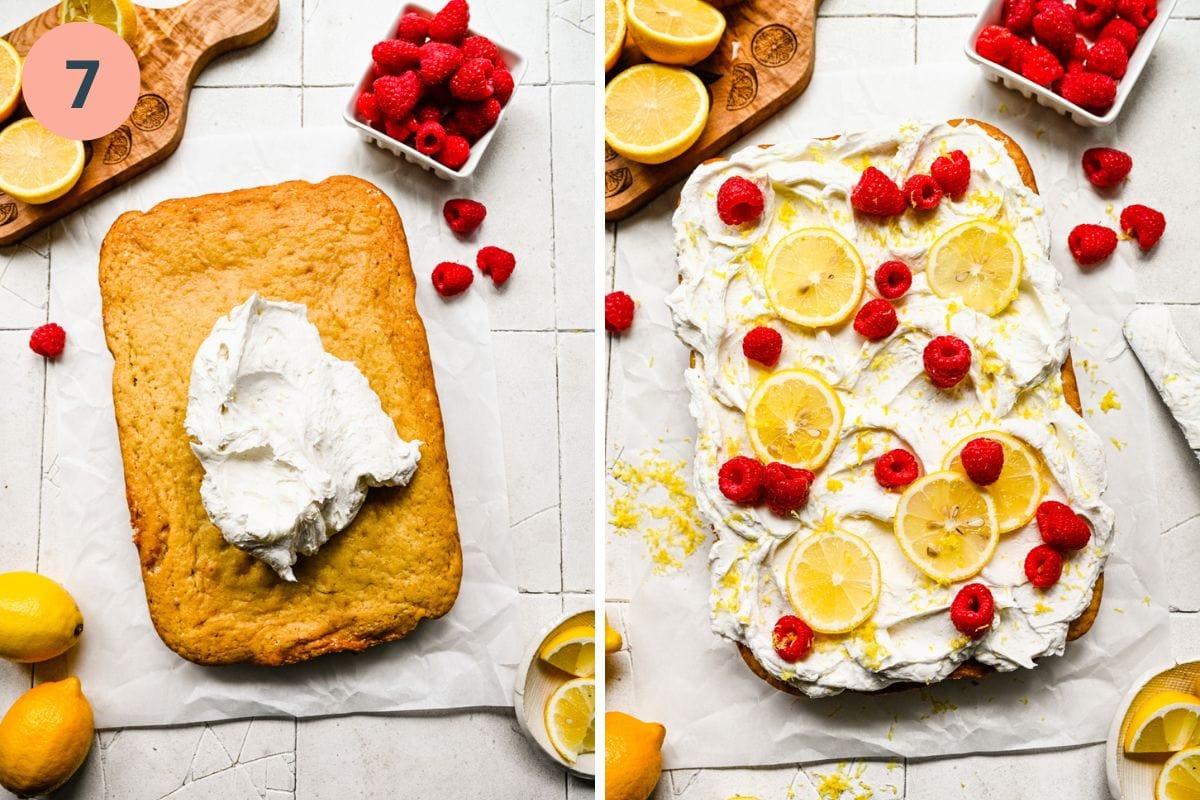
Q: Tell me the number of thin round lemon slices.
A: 6